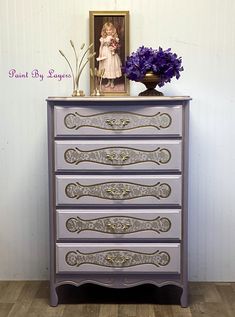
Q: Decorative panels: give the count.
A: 5